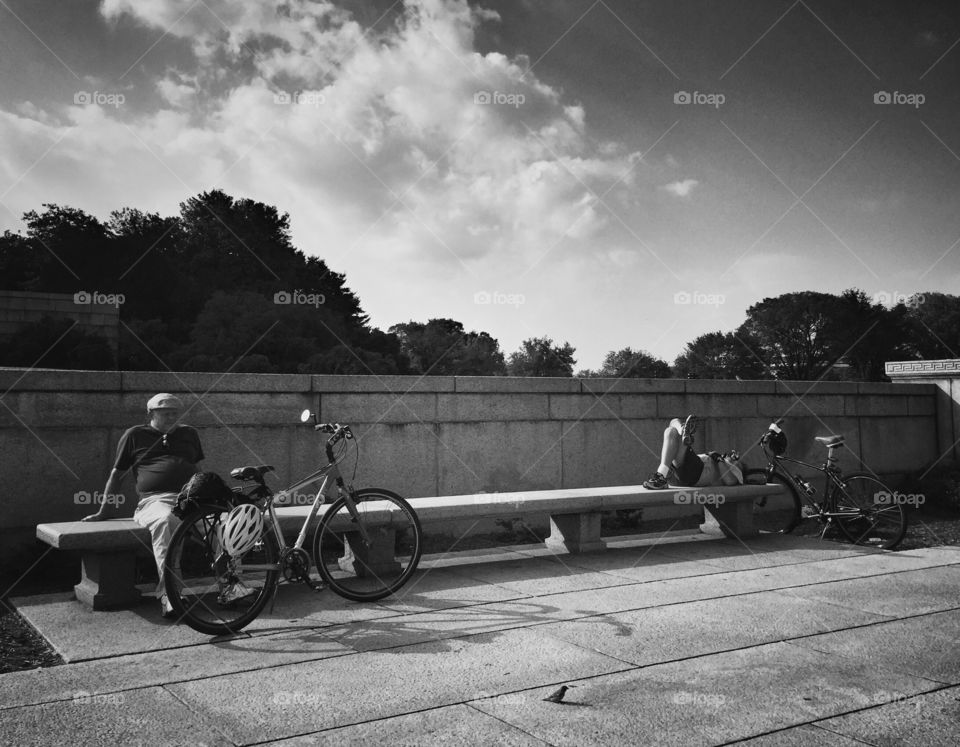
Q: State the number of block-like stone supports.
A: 4